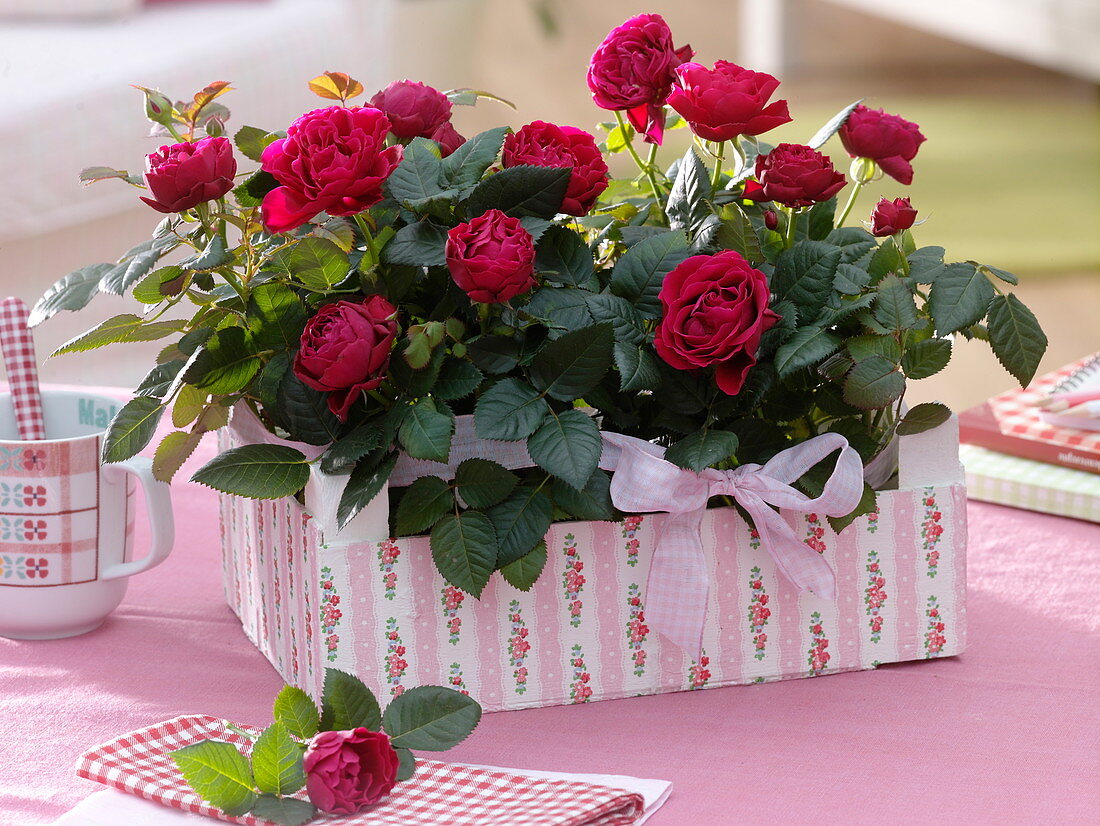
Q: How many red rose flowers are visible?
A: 13